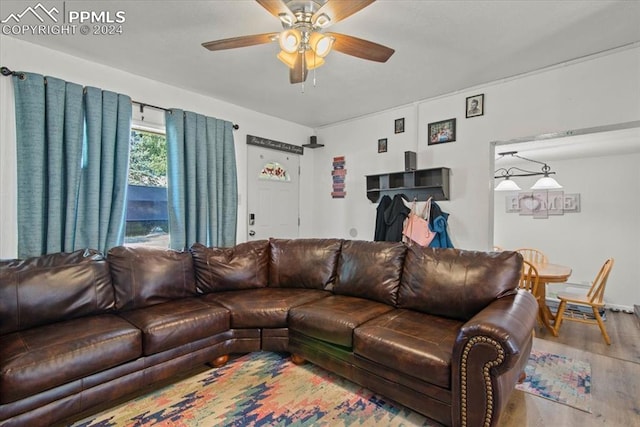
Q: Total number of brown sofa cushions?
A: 11